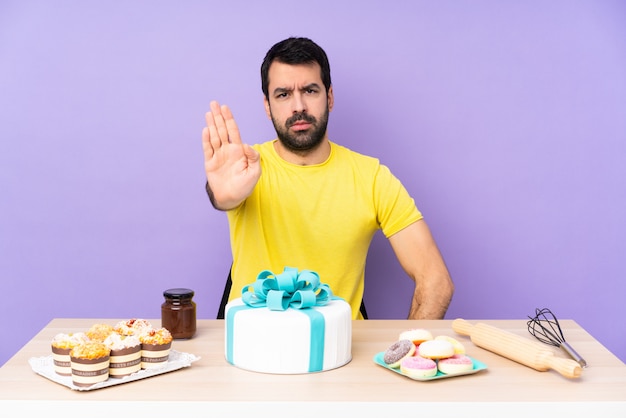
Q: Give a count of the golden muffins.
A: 2